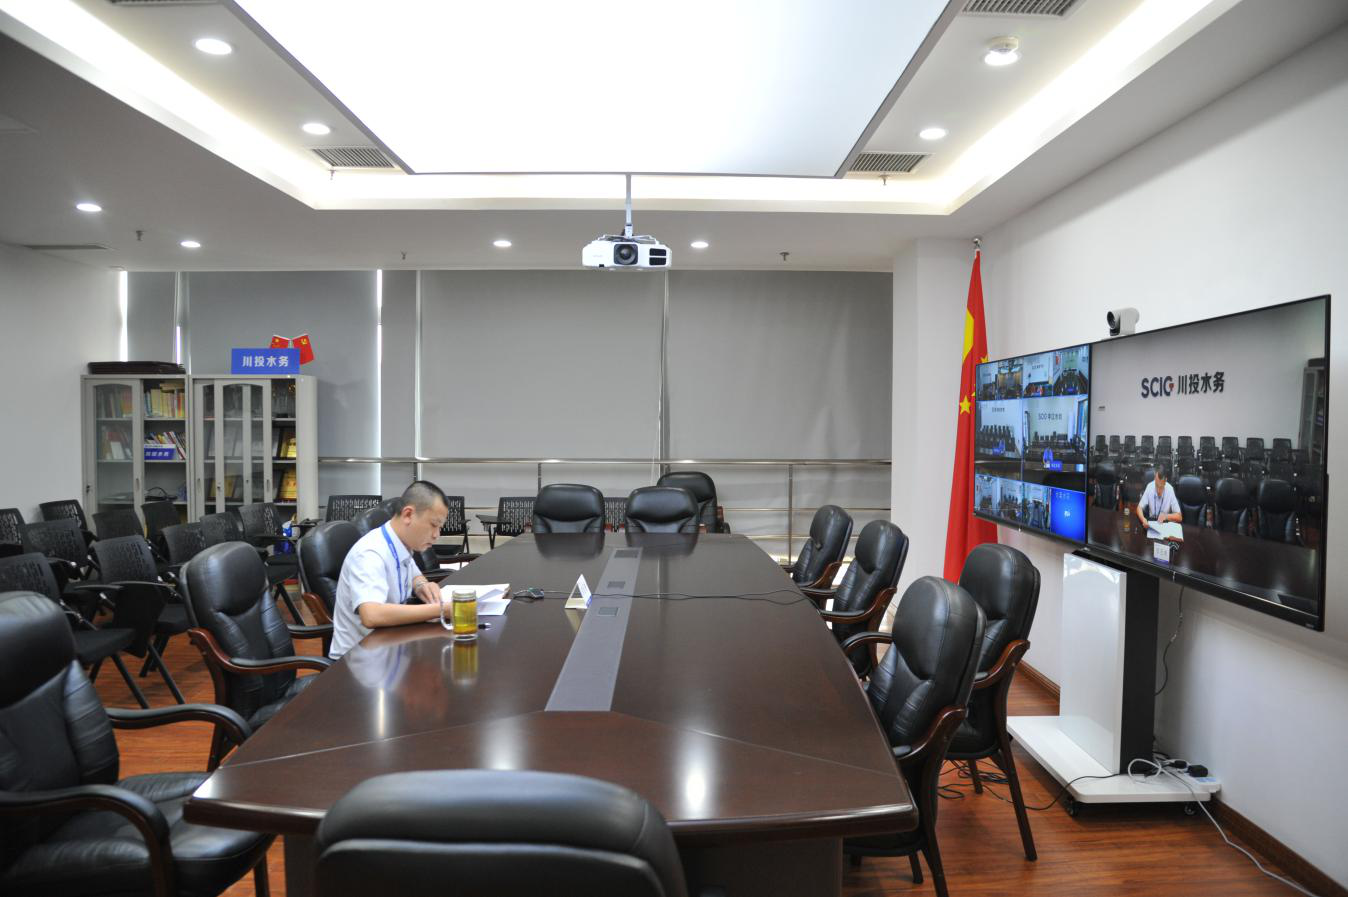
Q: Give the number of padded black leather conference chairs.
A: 13